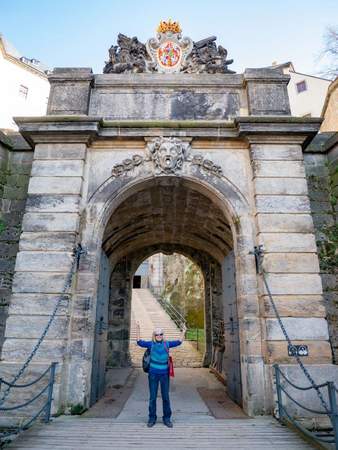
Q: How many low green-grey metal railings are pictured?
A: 2